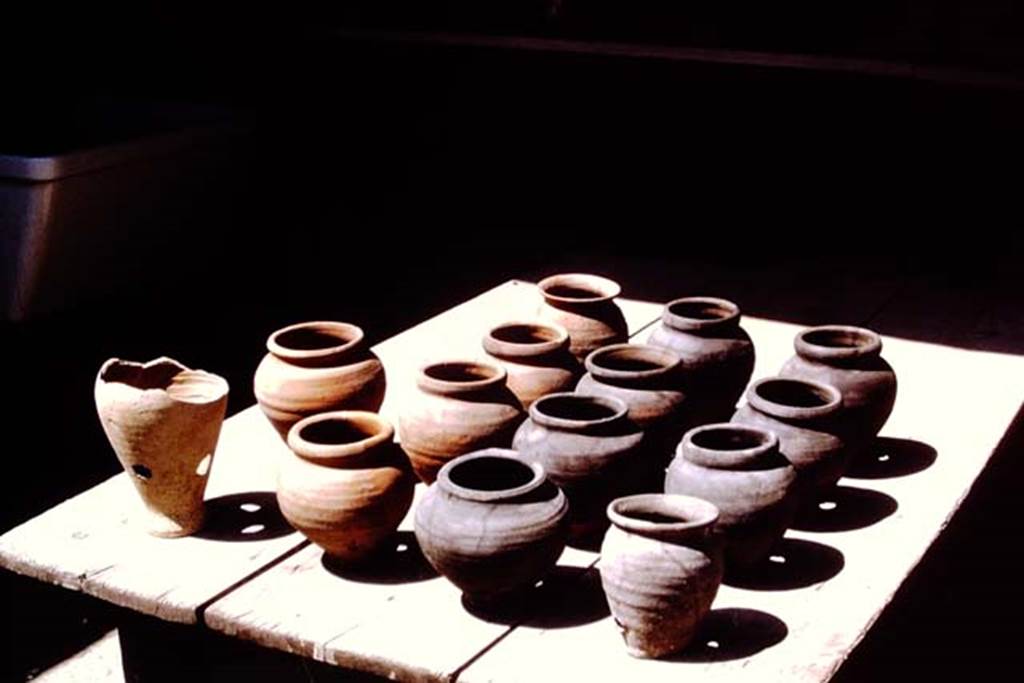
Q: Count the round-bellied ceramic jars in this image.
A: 13